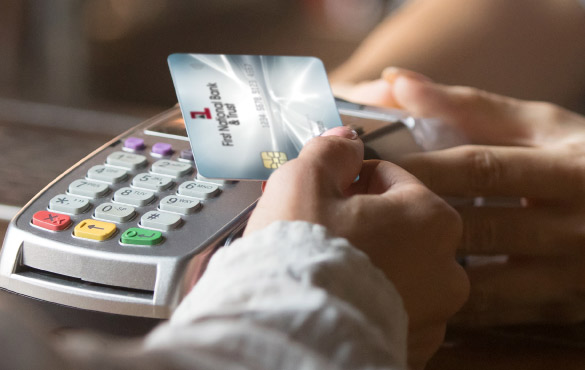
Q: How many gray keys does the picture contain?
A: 12